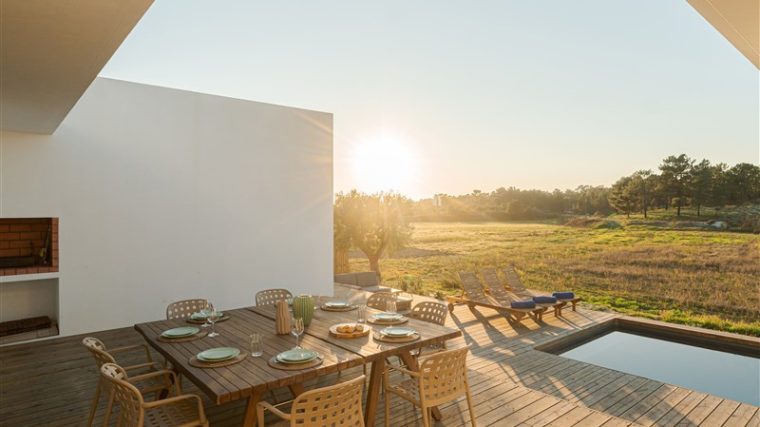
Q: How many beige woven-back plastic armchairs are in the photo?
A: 8